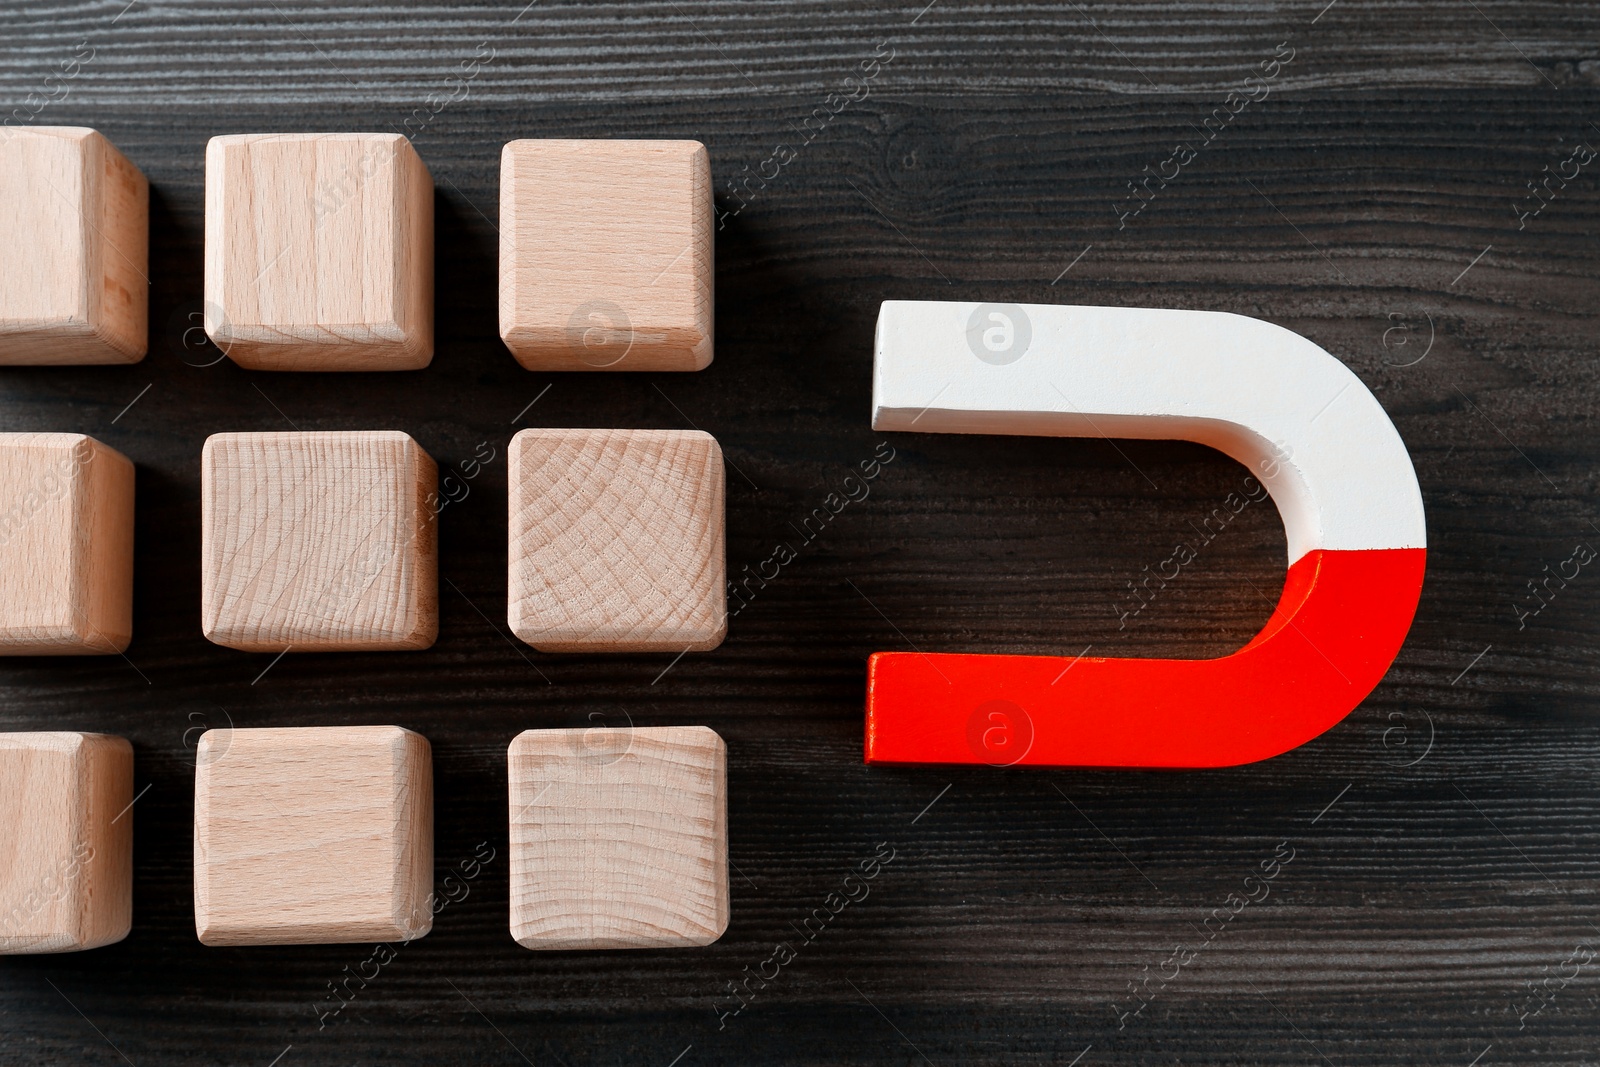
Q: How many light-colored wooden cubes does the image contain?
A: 9